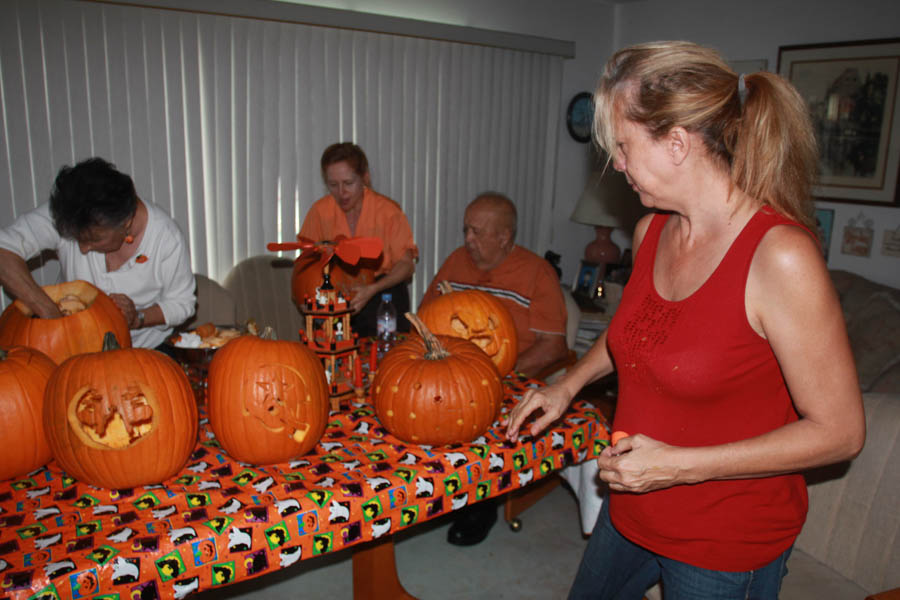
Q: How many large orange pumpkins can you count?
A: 7